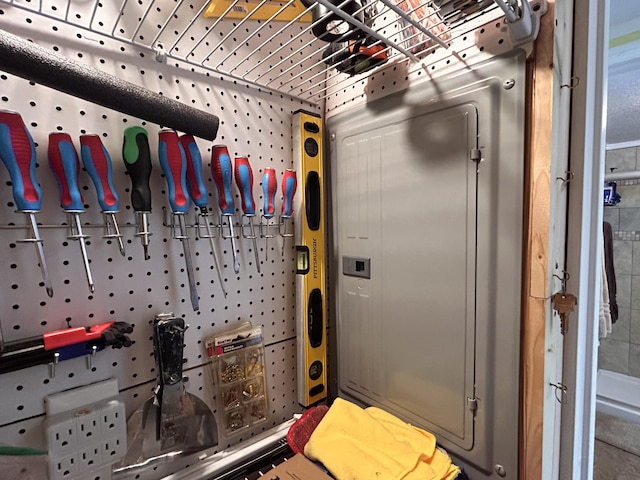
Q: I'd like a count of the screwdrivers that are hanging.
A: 10